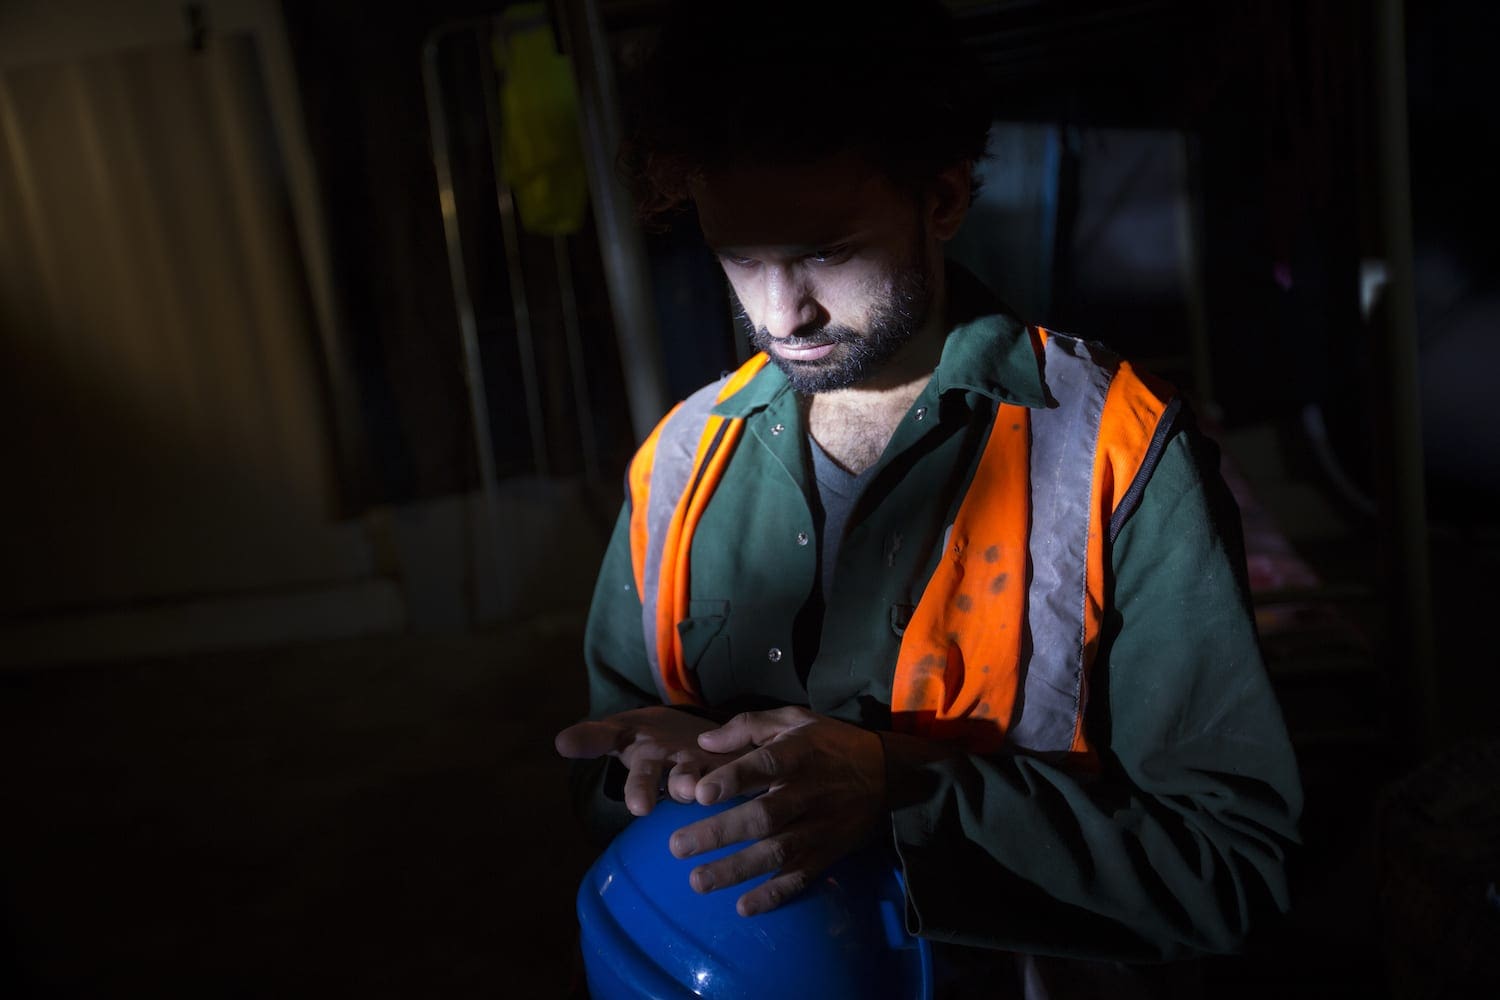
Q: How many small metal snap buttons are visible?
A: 4